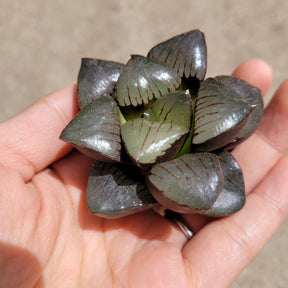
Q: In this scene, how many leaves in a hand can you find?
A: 11